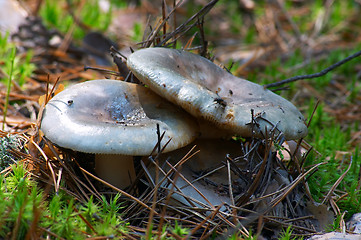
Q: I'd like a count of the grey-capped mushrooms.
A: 2